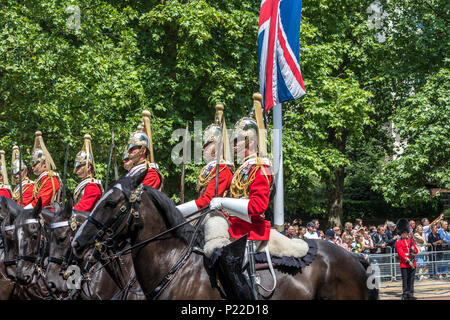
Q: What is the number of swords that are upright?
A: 6